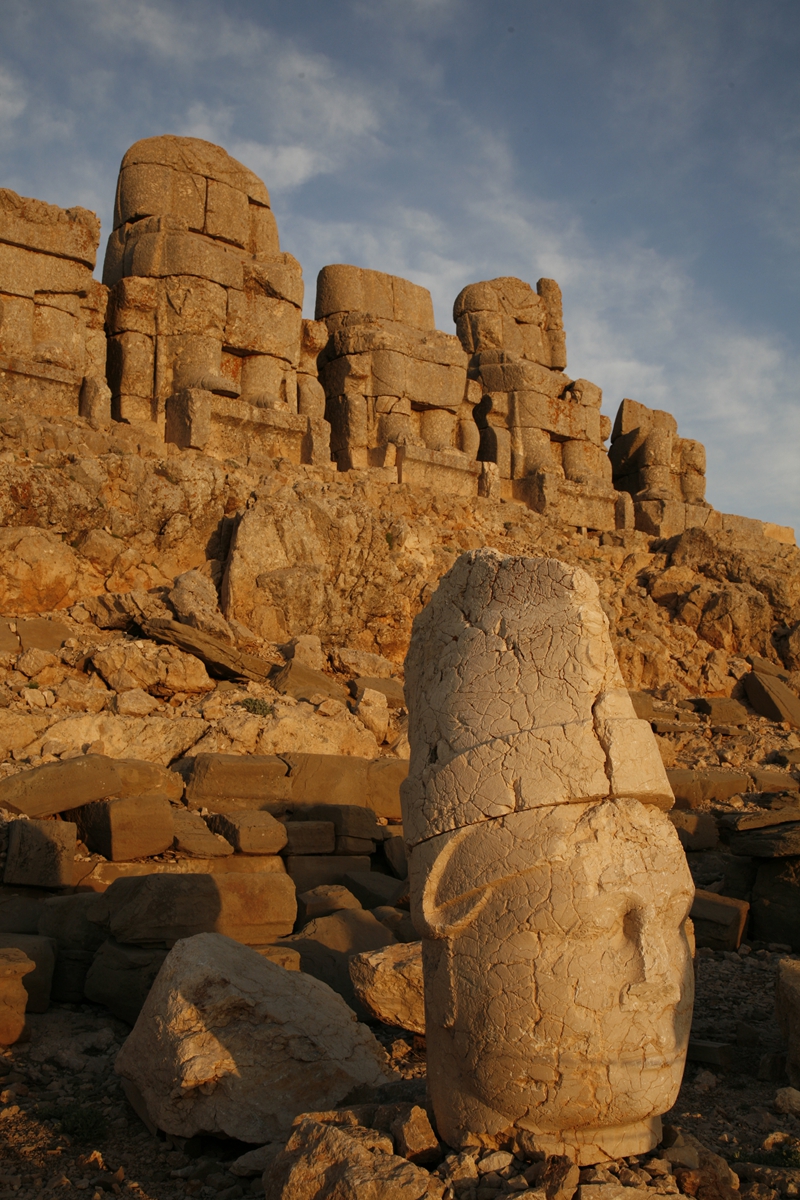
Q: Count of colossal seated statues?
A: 5